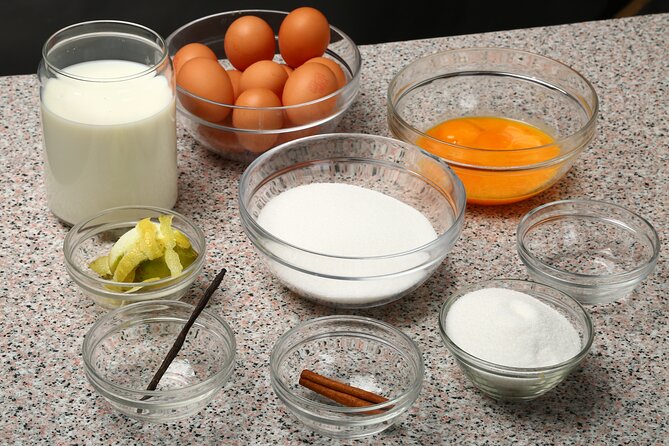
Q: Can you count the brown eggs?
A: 10